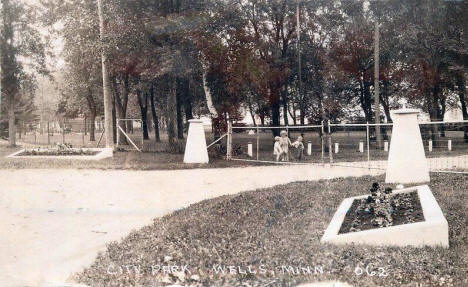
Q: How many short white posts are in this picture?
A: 7